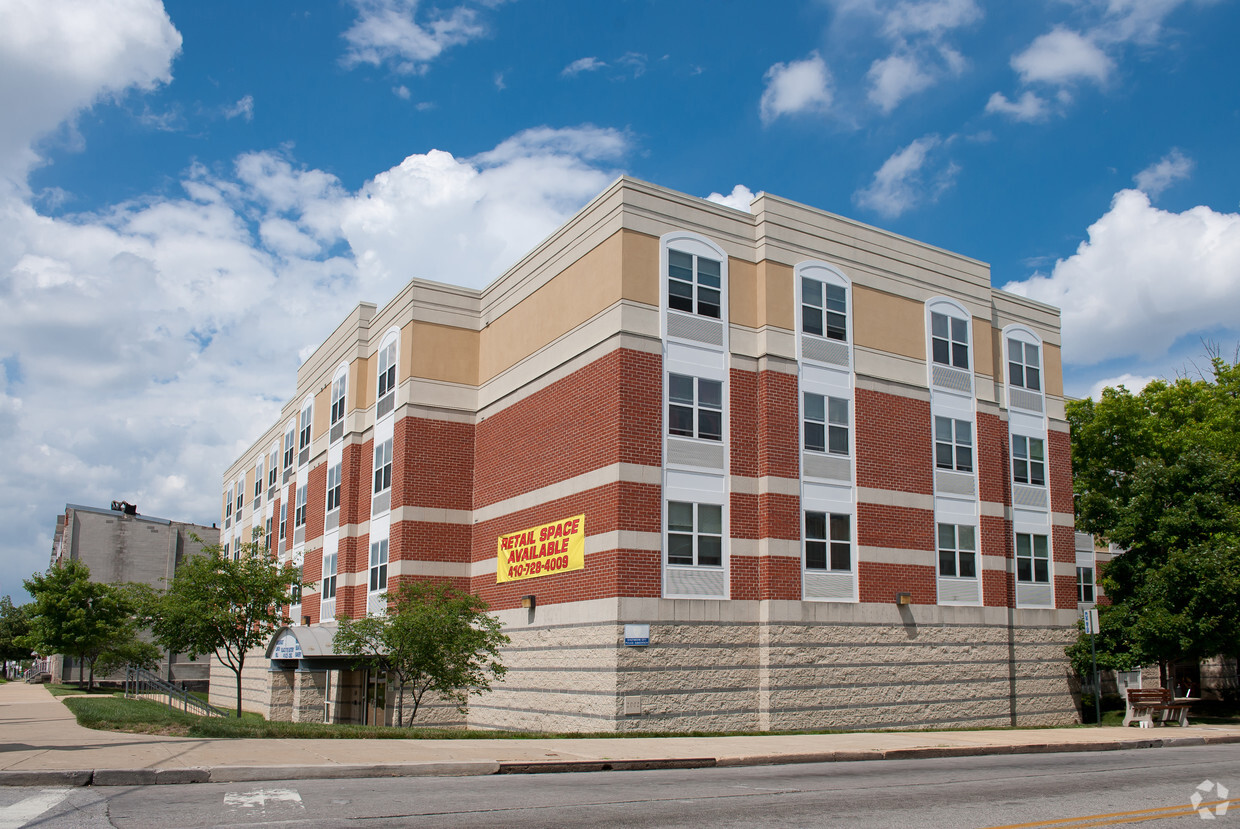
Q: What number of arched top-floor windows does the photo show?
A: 12